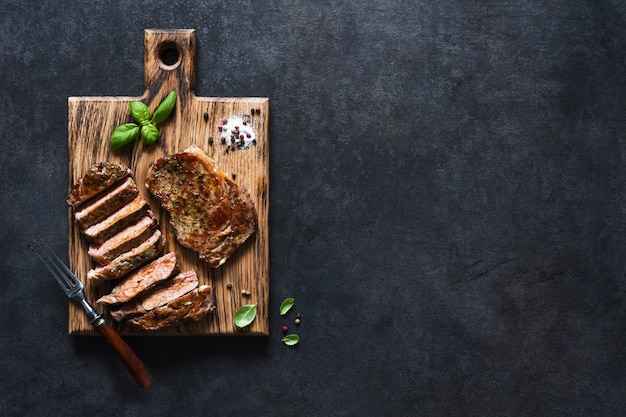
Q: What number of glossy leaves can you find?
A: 7